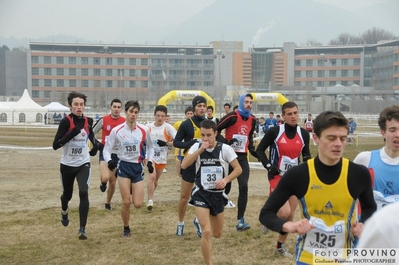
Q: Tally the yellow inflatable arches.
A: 2